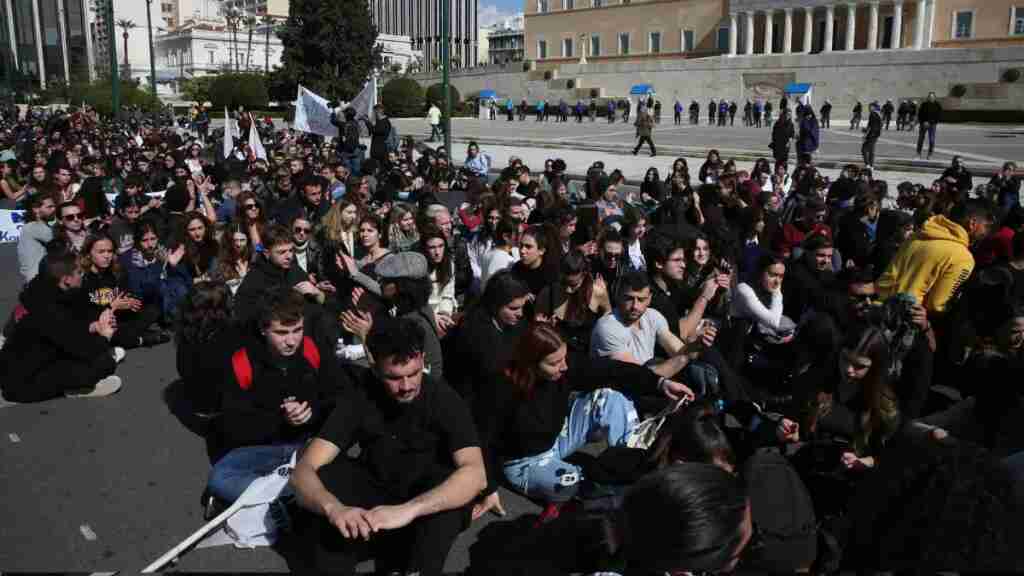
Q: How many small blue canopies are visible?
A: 3